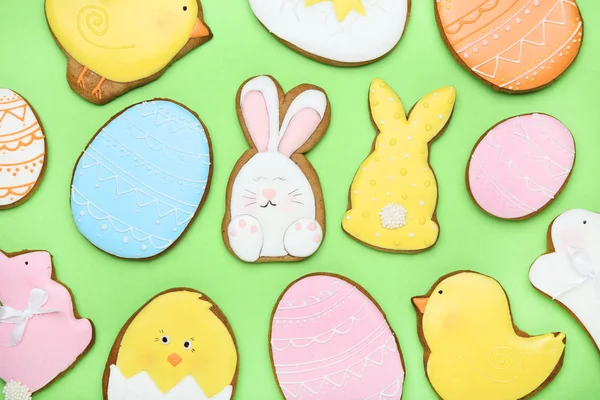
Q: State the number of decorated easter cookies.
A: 13